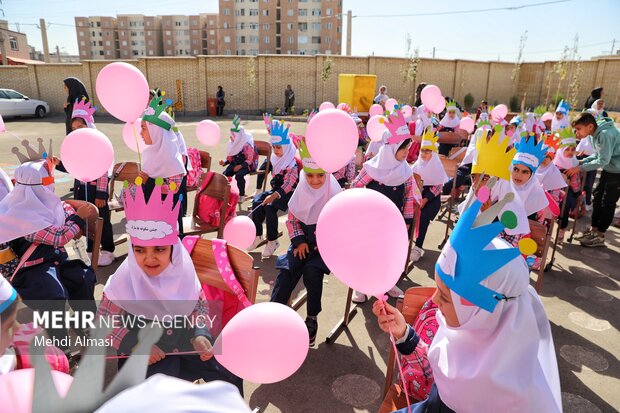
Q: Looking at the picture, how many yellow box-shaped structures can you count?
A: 1